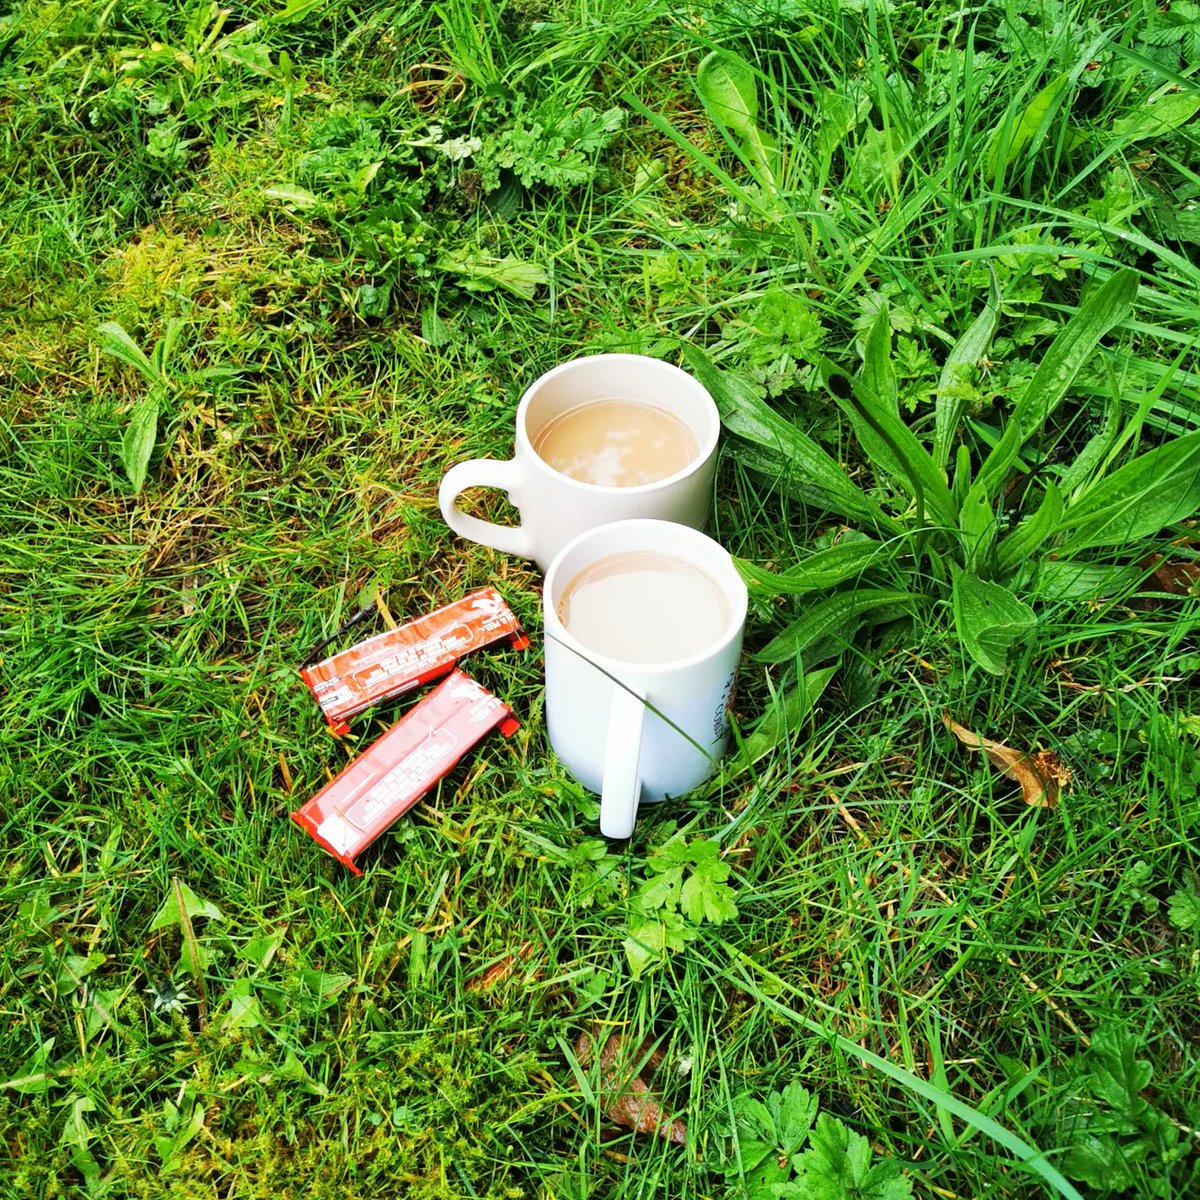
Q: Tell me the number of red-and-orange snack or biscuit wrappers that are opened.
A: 0